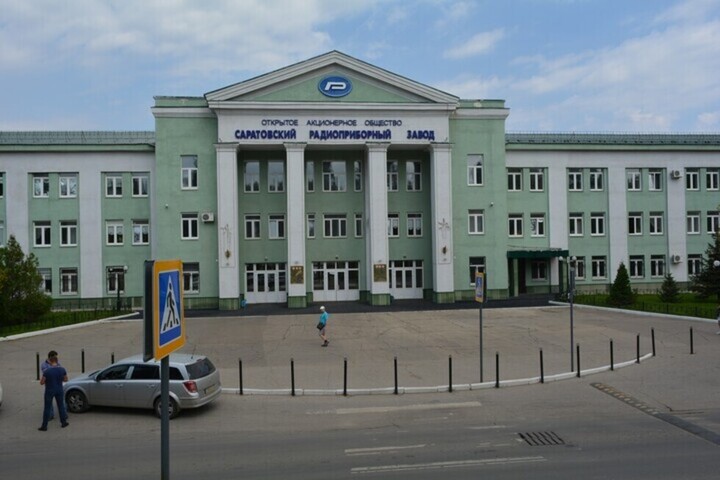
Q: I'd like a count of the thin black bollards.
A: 15